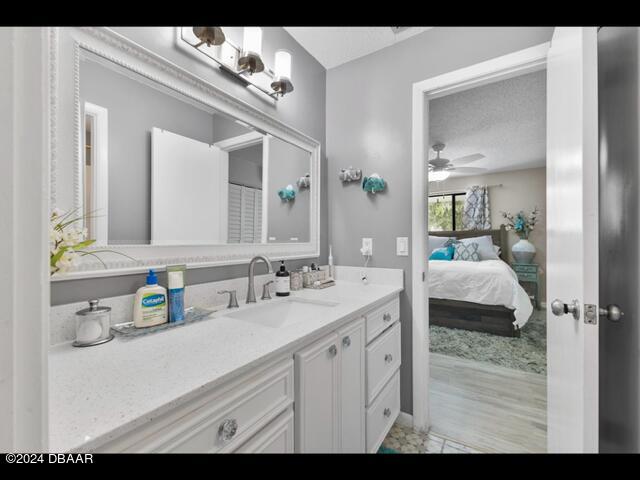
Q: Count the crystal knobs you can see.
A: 6